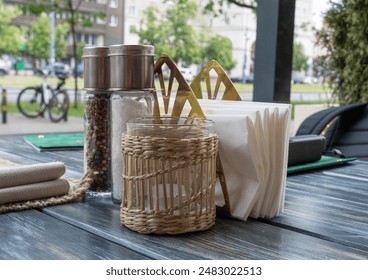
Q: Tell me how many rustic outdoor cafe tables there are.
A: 1